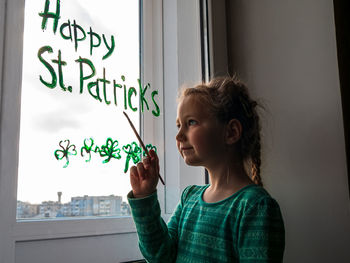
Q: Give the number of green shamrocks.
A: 5